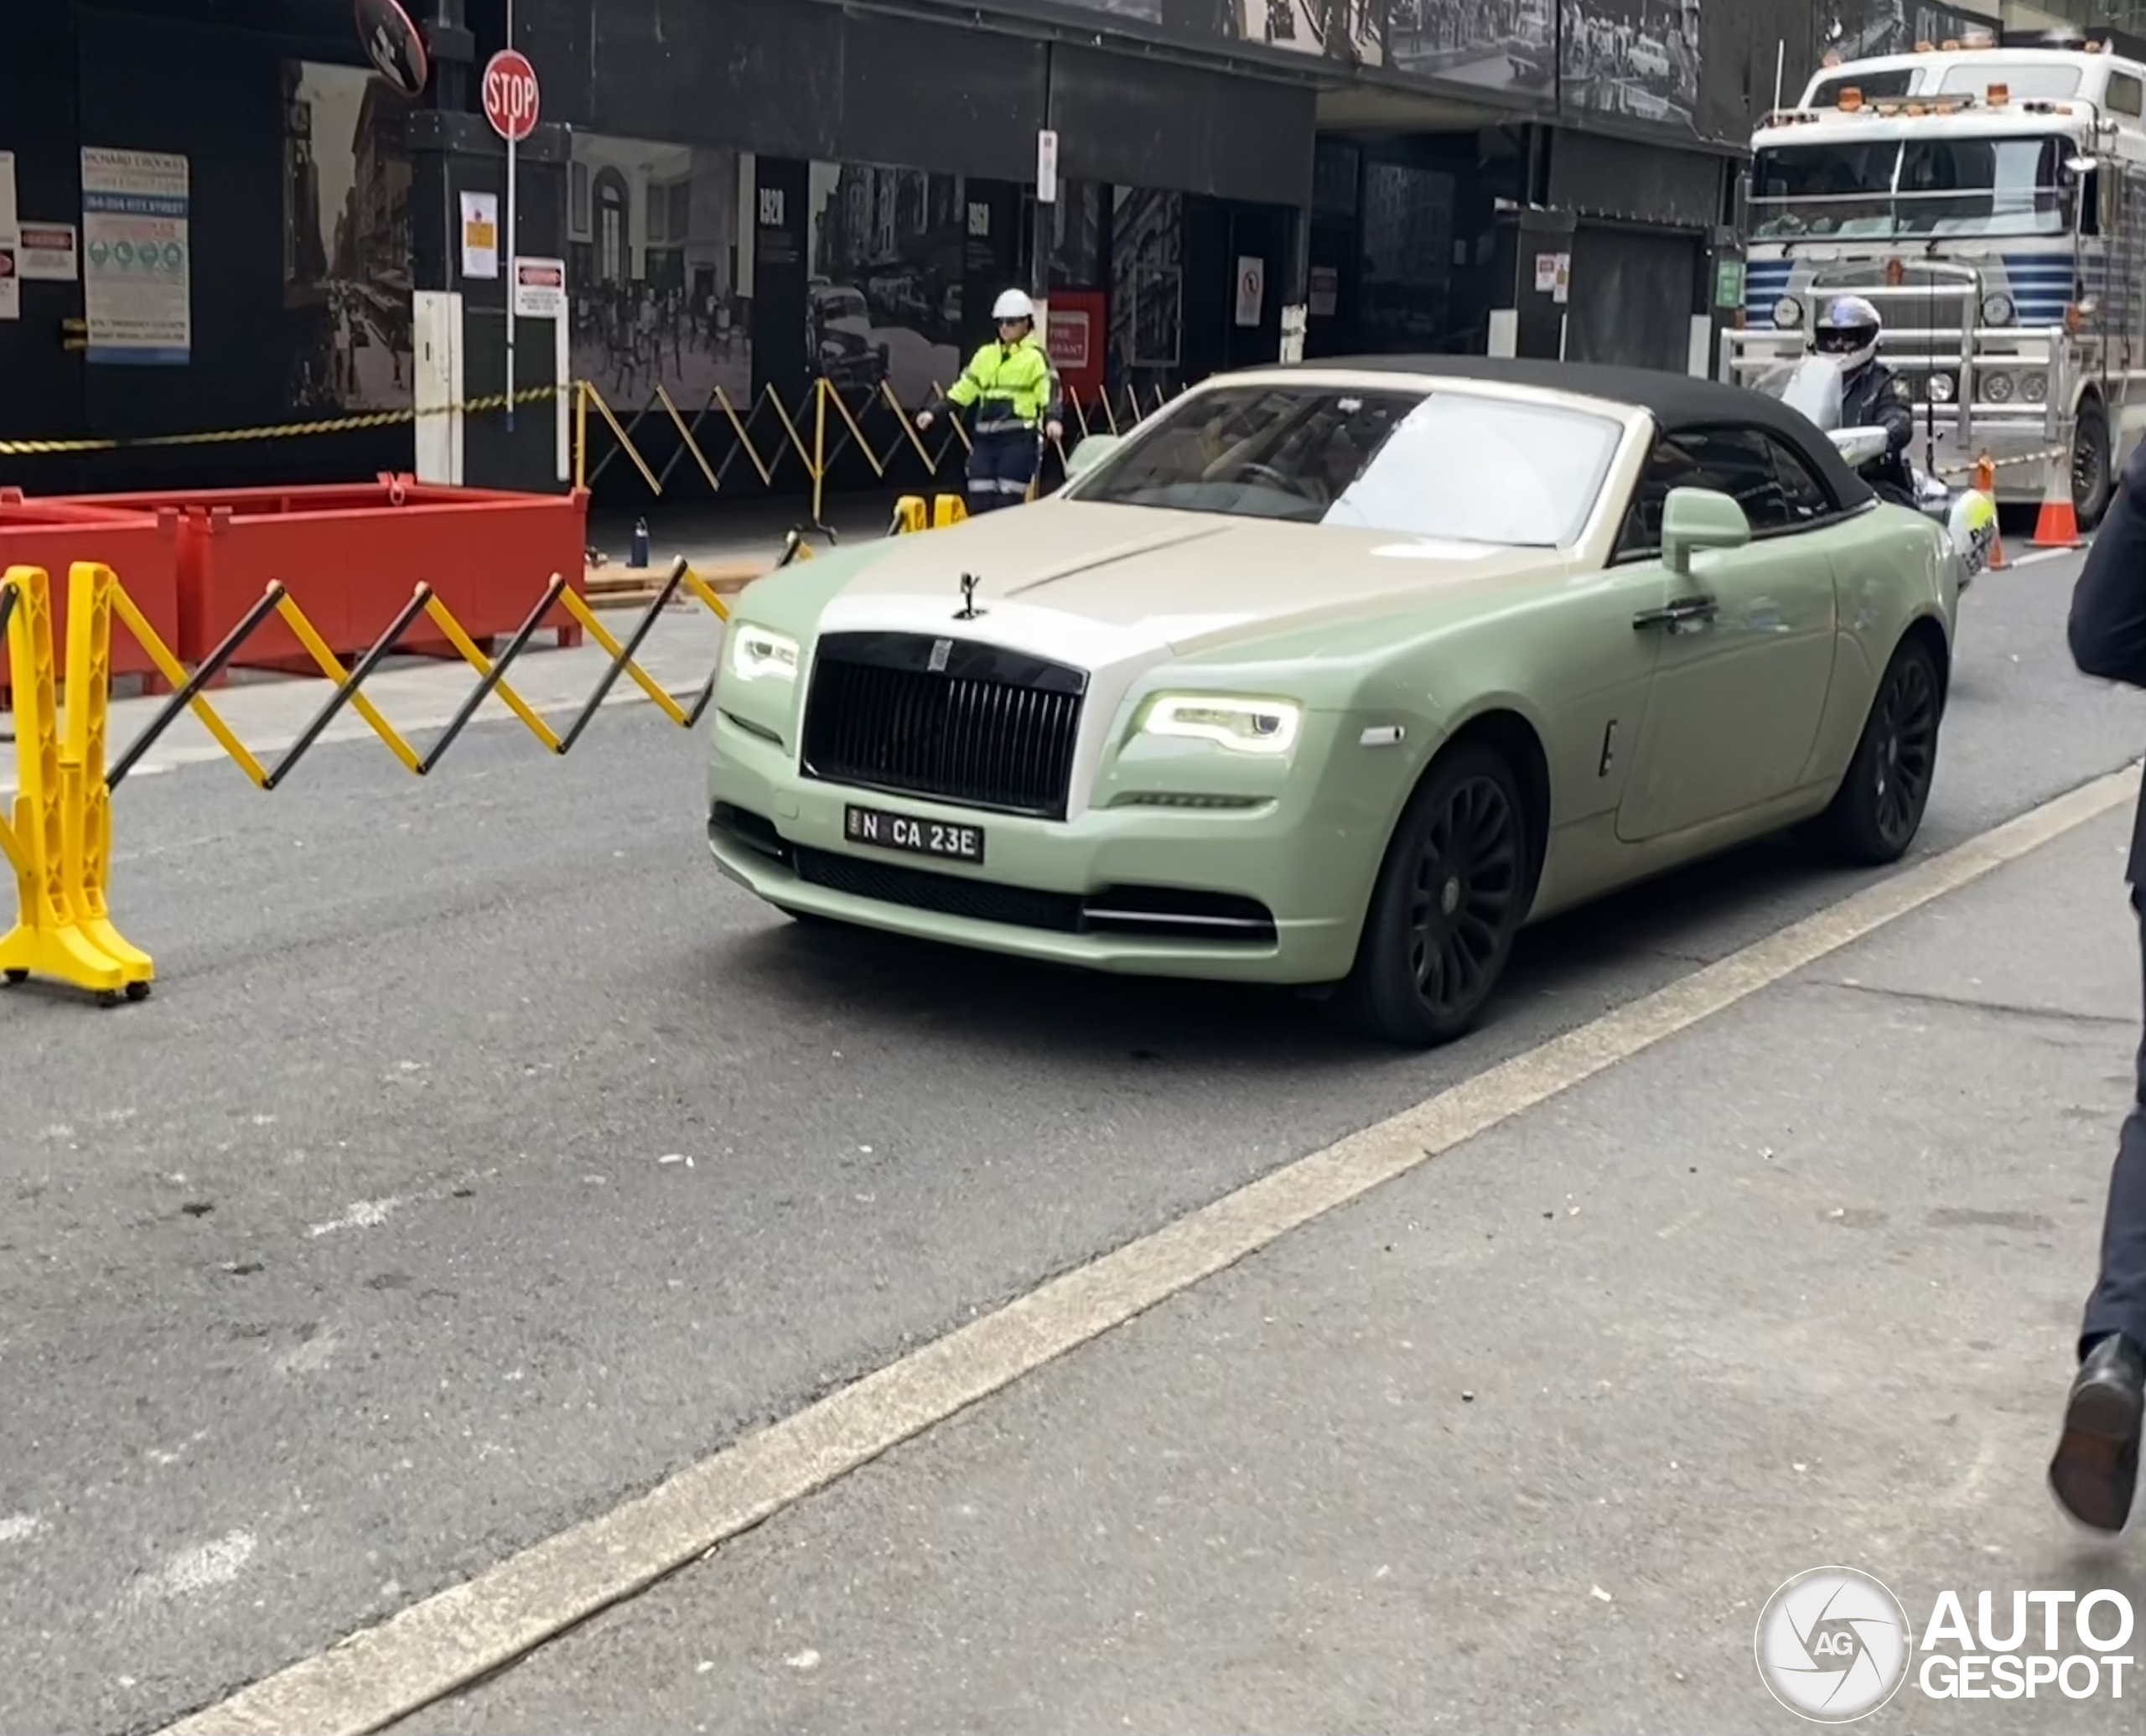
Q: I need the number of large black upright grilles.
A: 1